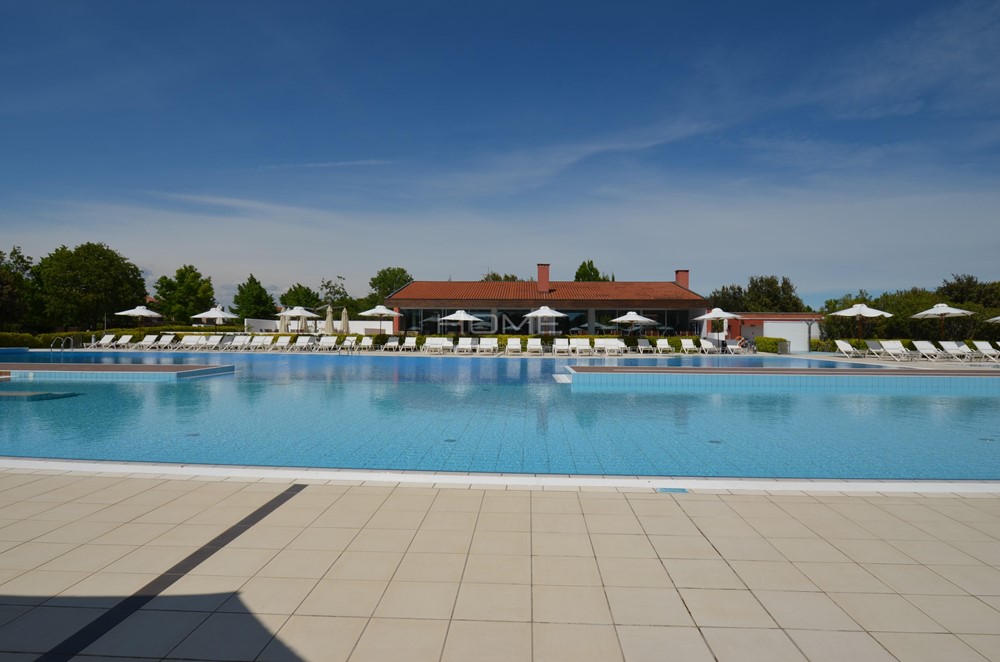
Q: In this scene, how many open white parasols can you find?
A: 11